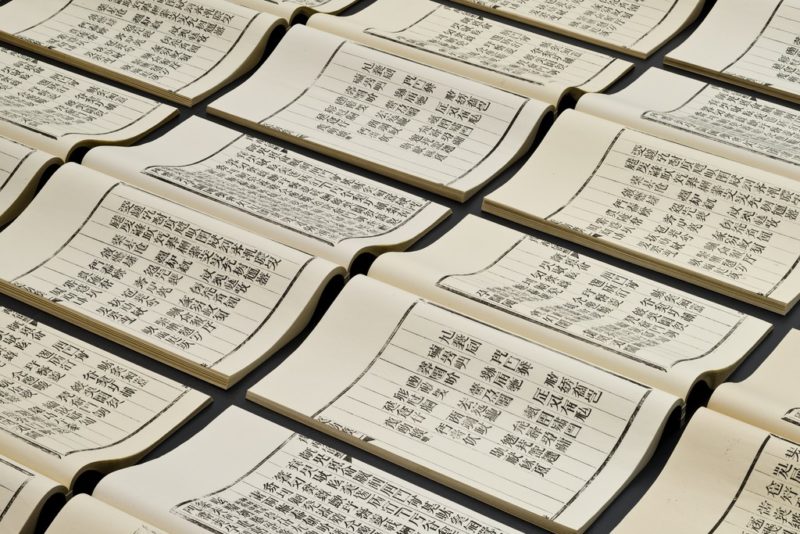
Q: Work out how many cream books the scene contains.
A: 11